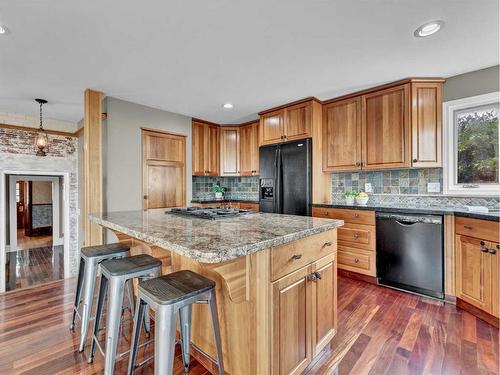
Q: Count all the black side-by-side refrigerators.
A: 1